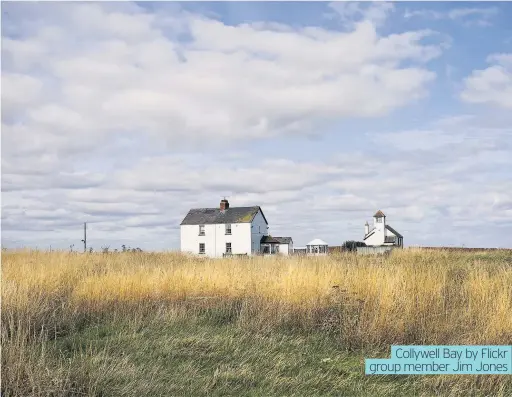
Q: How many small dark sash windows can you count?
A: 4